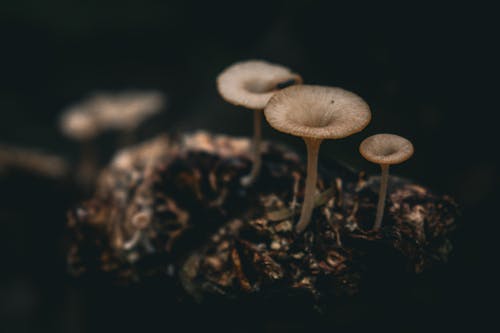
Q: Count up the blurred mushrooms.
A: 2